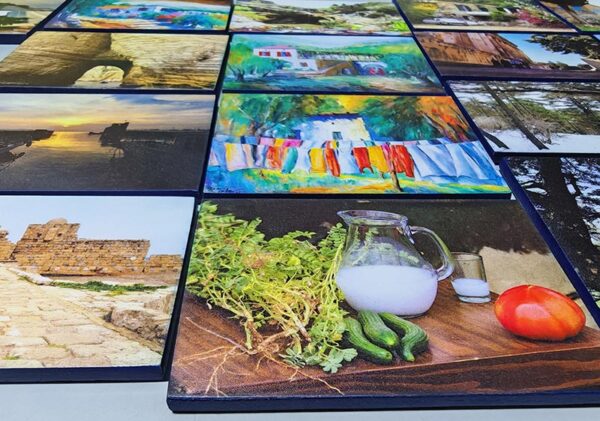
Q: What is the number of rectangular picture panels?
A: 14